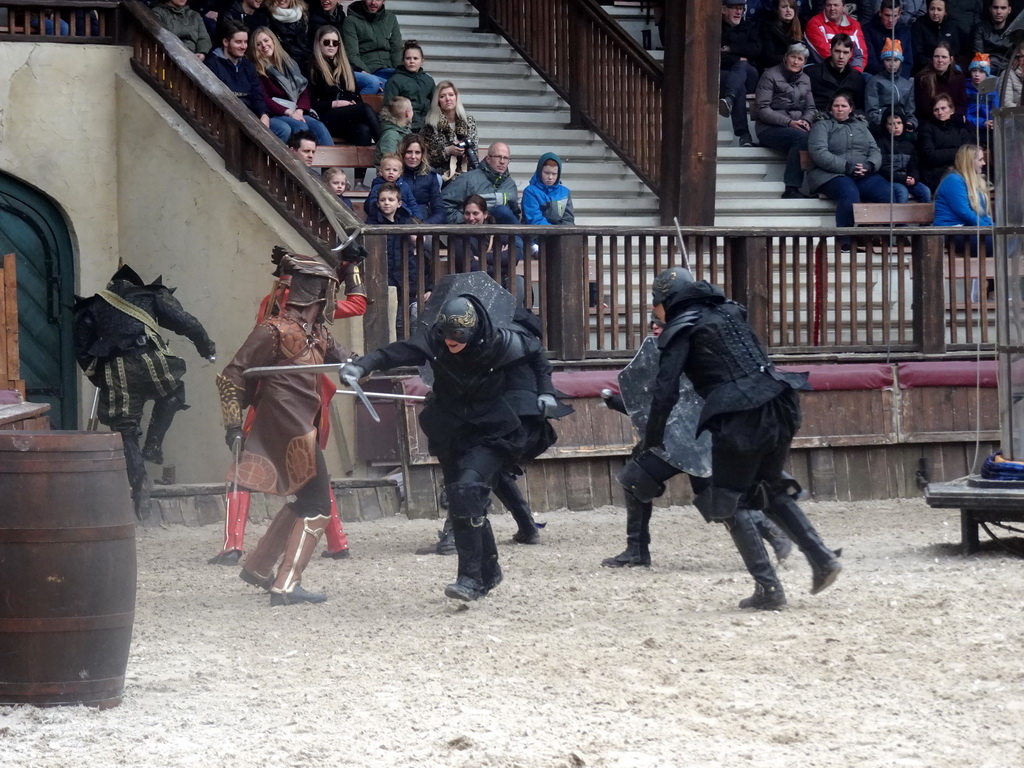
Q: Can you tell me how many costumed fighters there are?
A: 7